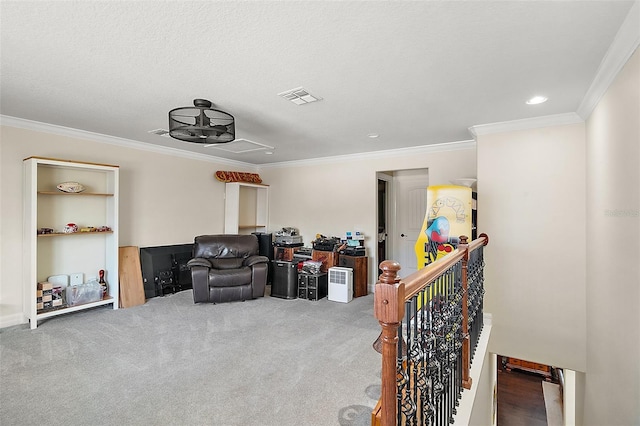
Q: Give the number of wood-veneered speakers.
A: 3